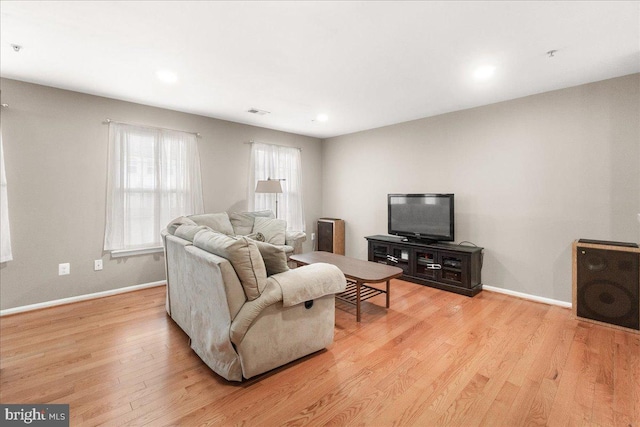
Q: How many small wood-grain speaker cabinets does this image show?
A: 2